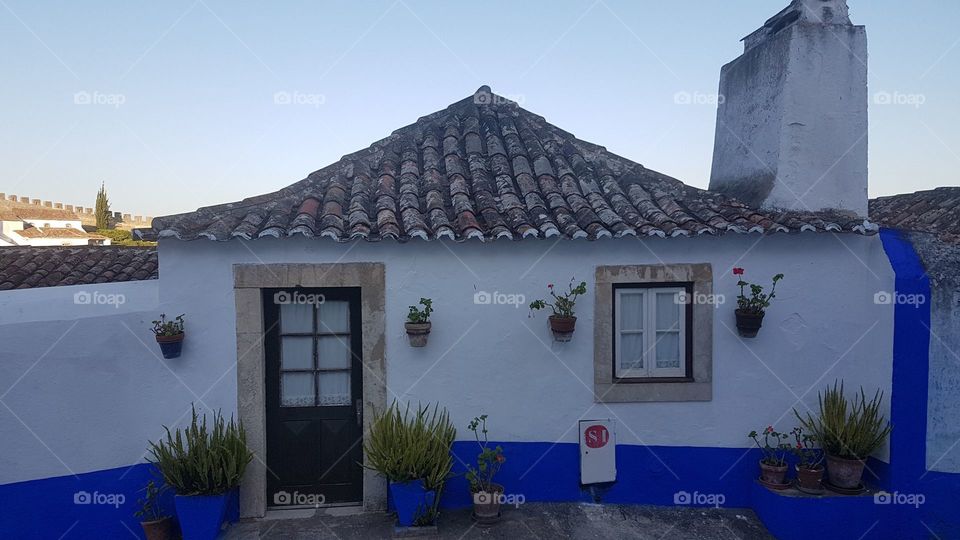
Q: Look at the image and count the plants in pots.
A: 11